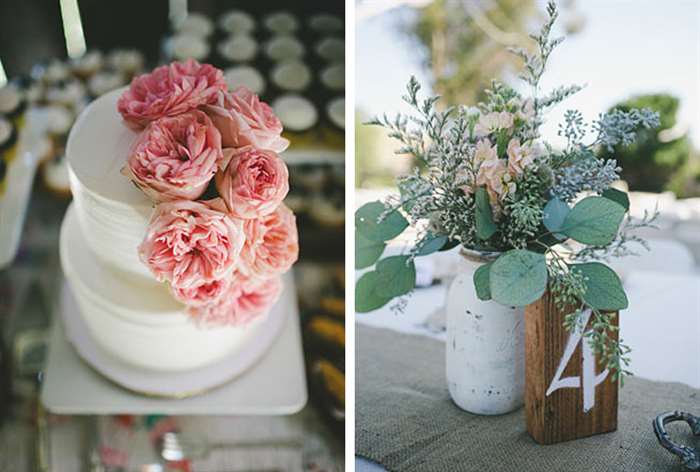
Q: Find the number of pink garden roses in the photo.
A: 8